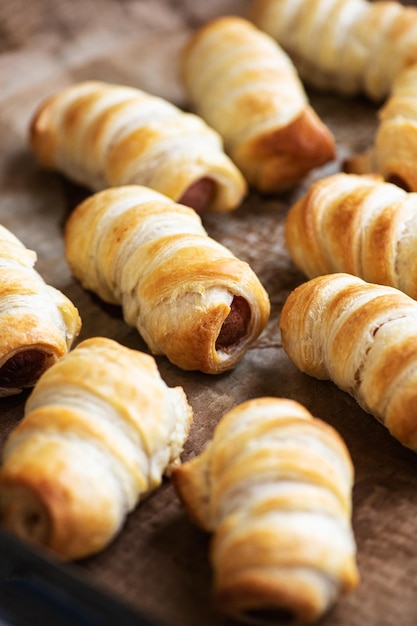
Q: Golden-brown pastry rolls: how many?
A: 10